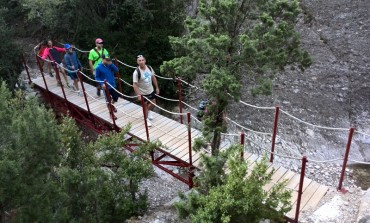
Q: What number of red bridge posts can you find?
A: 13